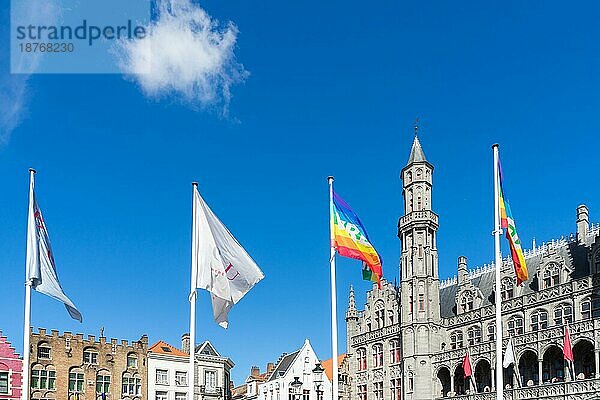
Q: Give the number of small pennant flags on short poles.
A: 3